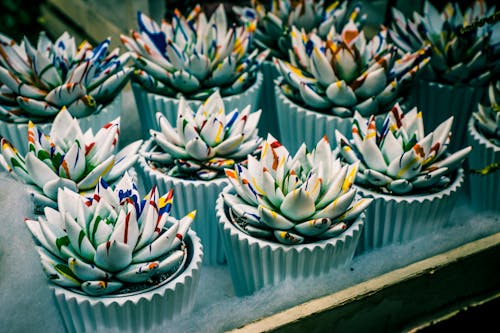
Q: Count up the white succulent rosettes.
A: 11